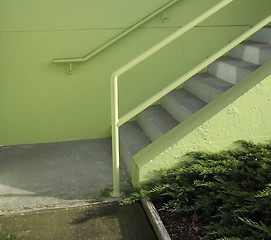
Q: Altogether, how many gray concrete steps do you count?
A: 7